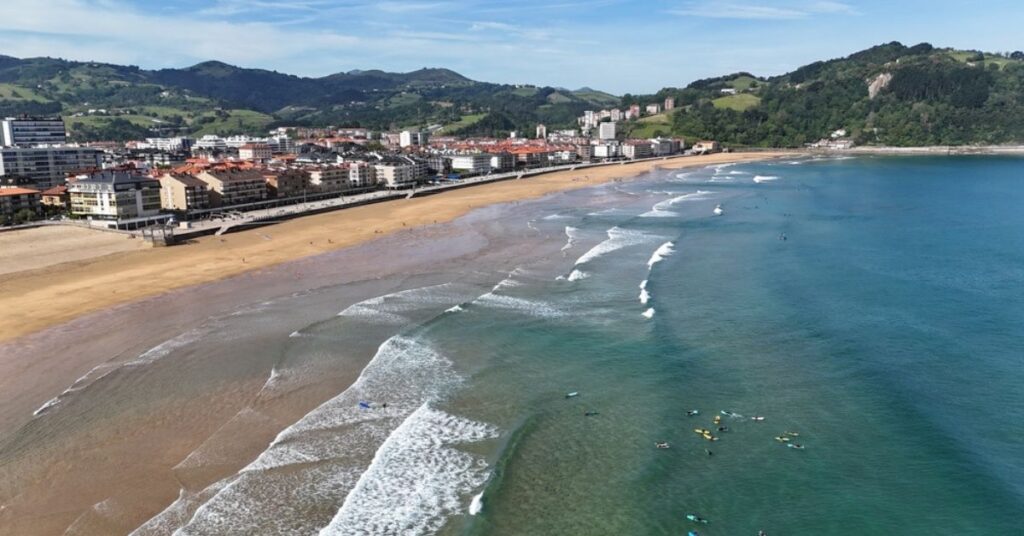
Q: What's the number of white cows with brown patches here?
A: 0